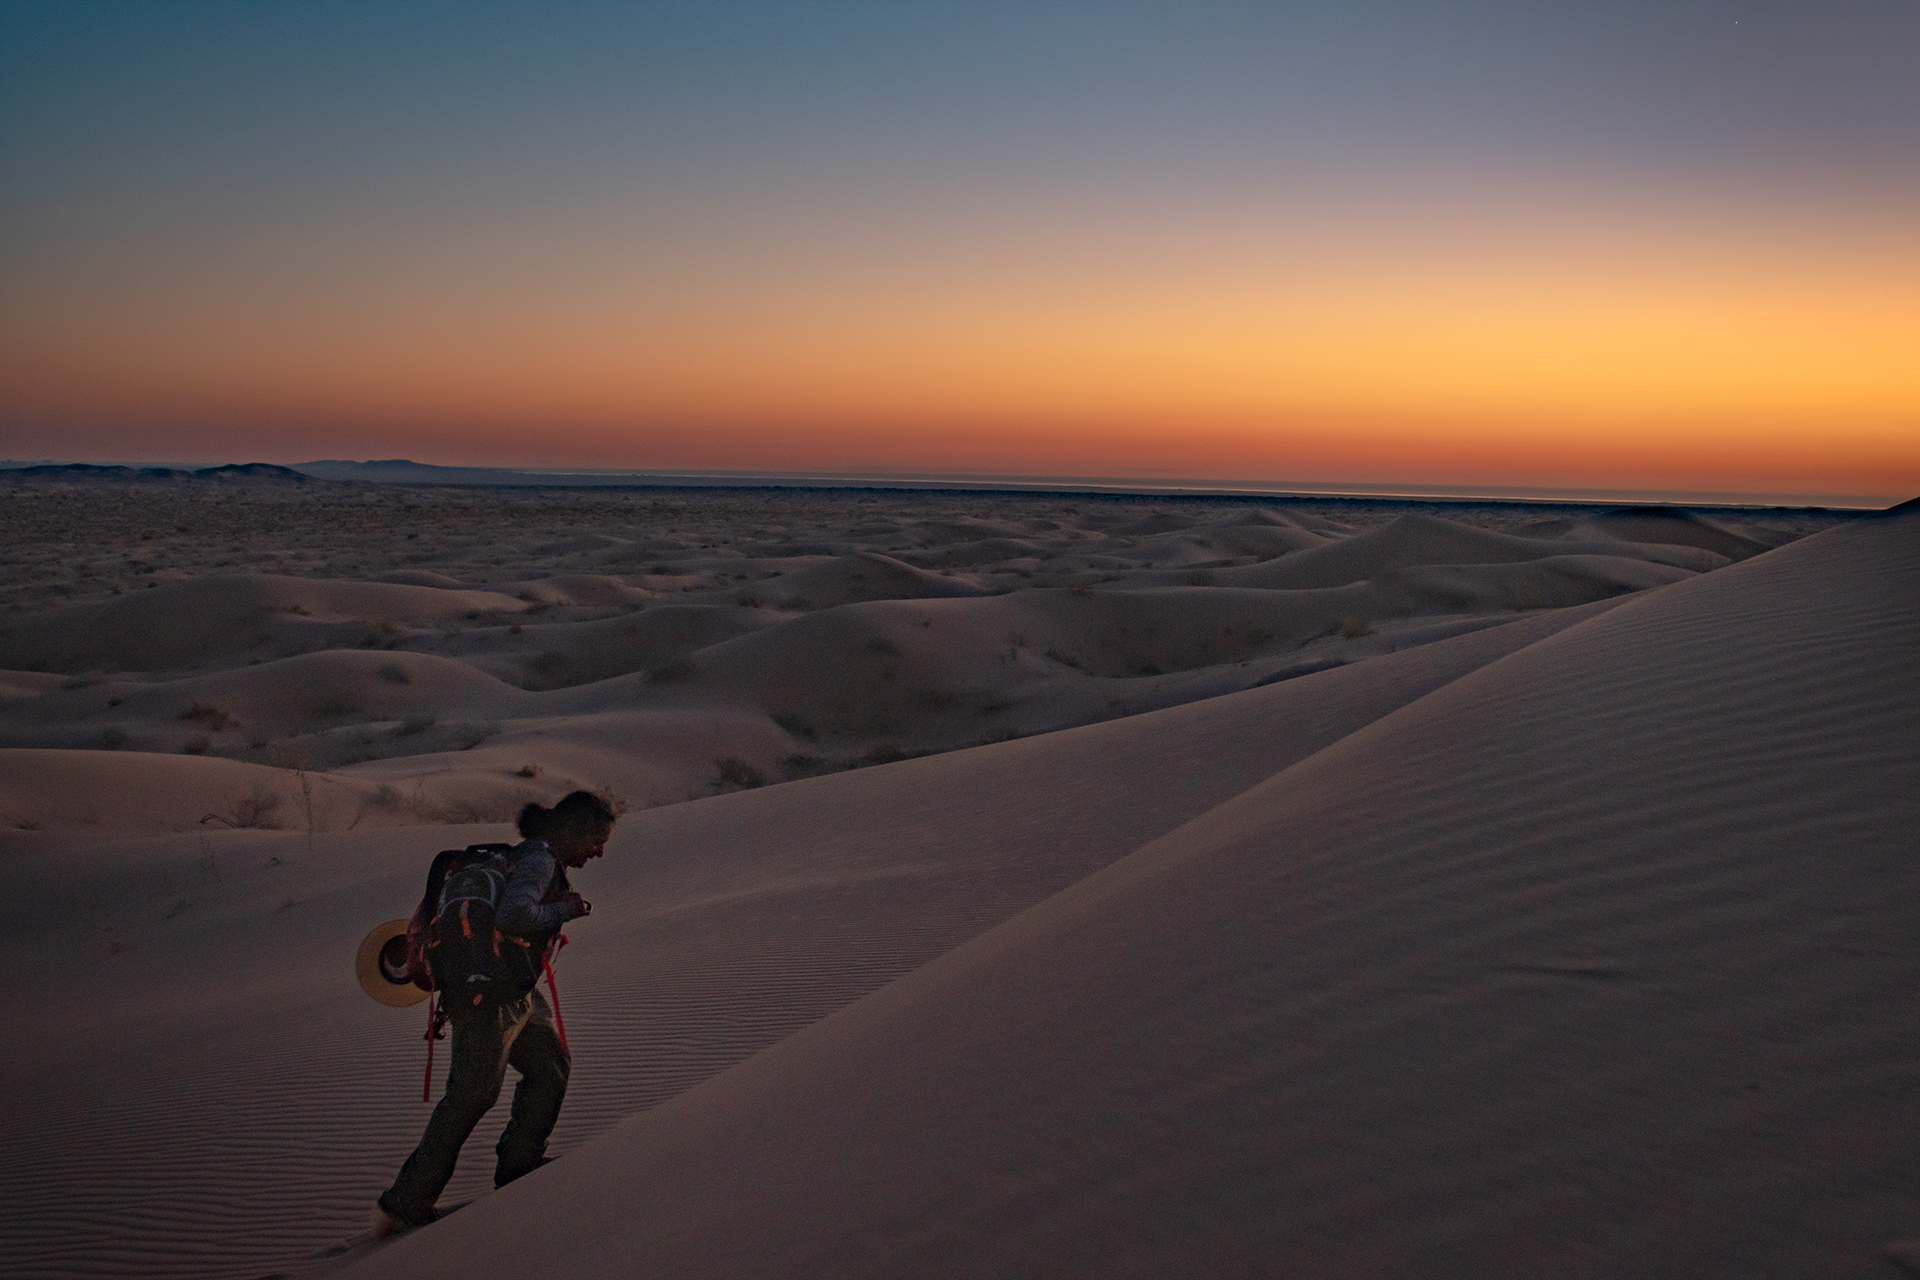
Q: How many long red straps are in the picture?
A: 2